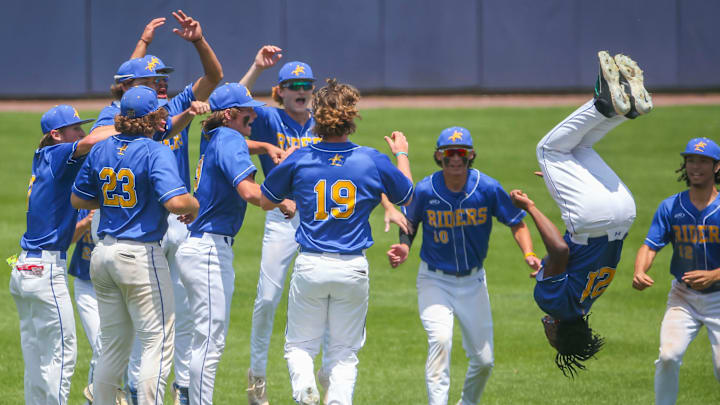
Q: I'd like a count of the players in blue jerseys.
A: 11